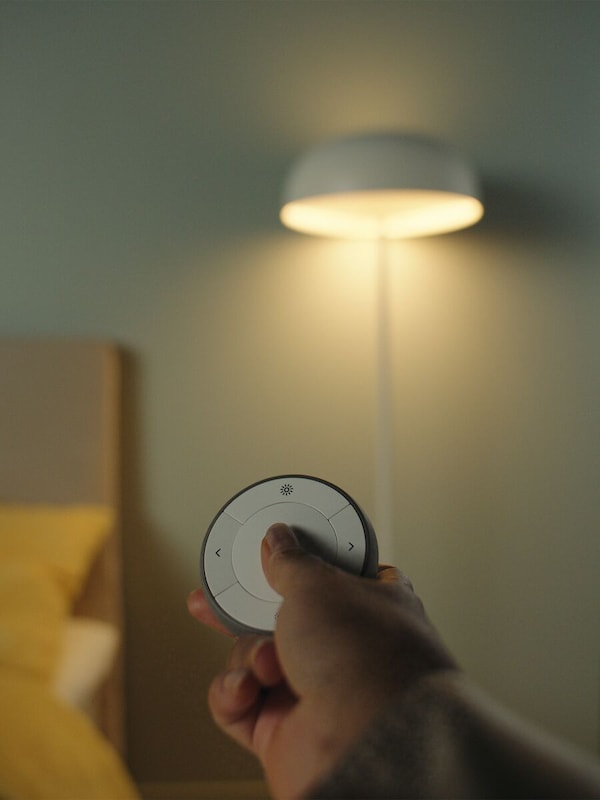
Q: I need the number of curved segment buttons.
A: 4